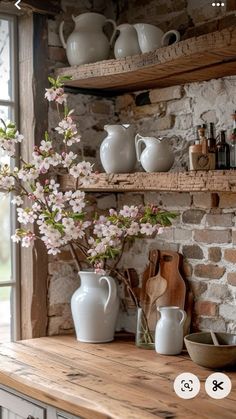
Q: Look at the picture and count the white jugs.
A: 7